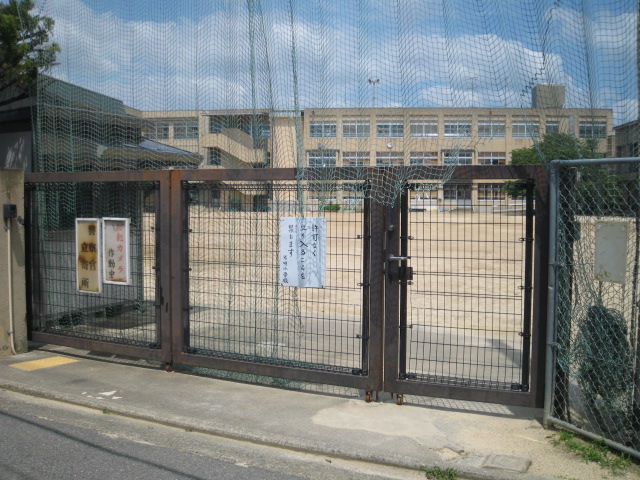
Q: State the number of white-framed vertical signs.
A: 2